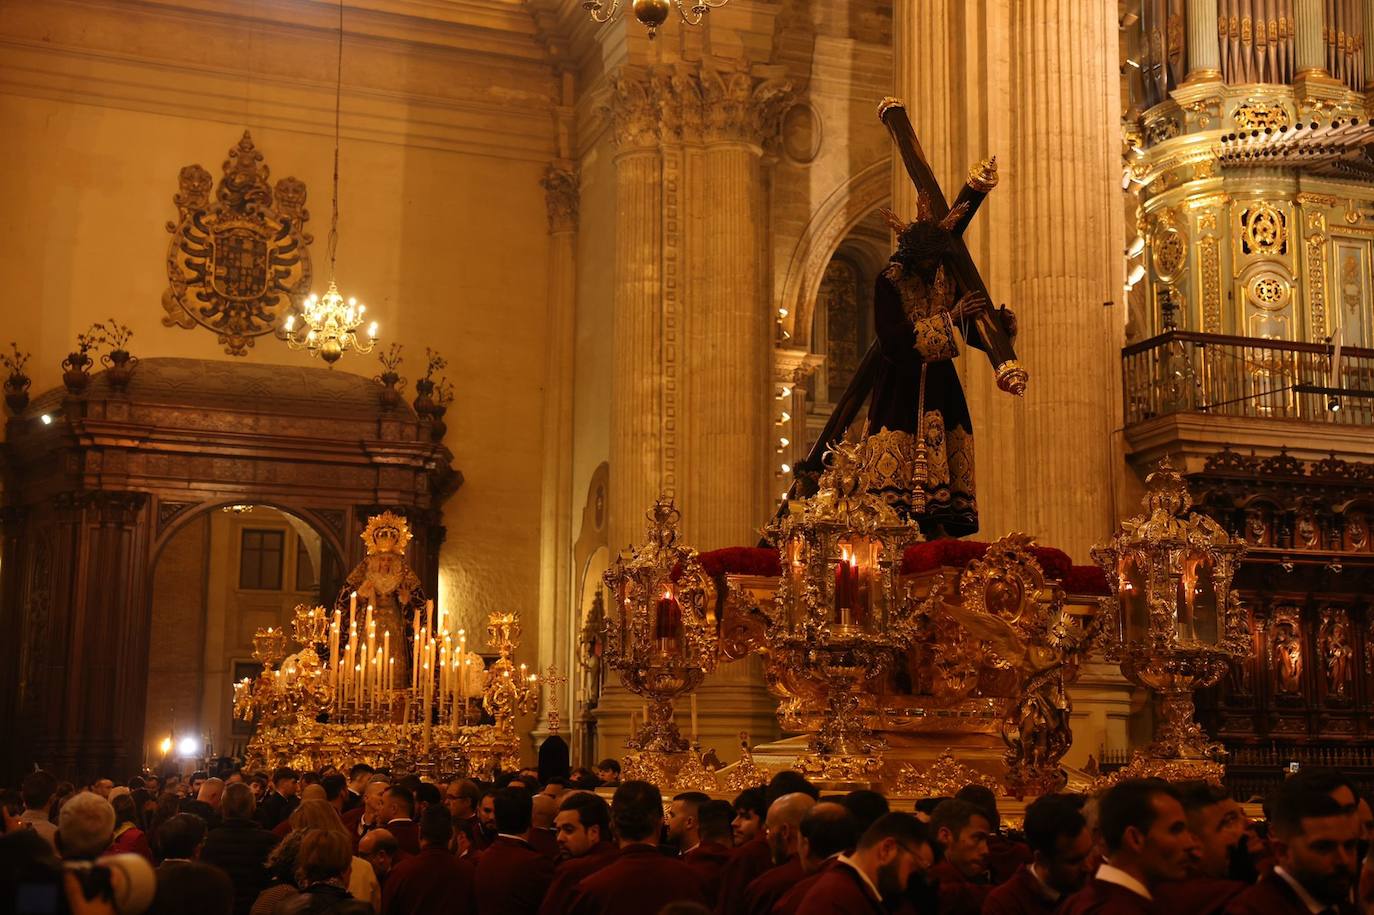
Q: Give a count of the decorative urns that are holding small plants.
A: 6